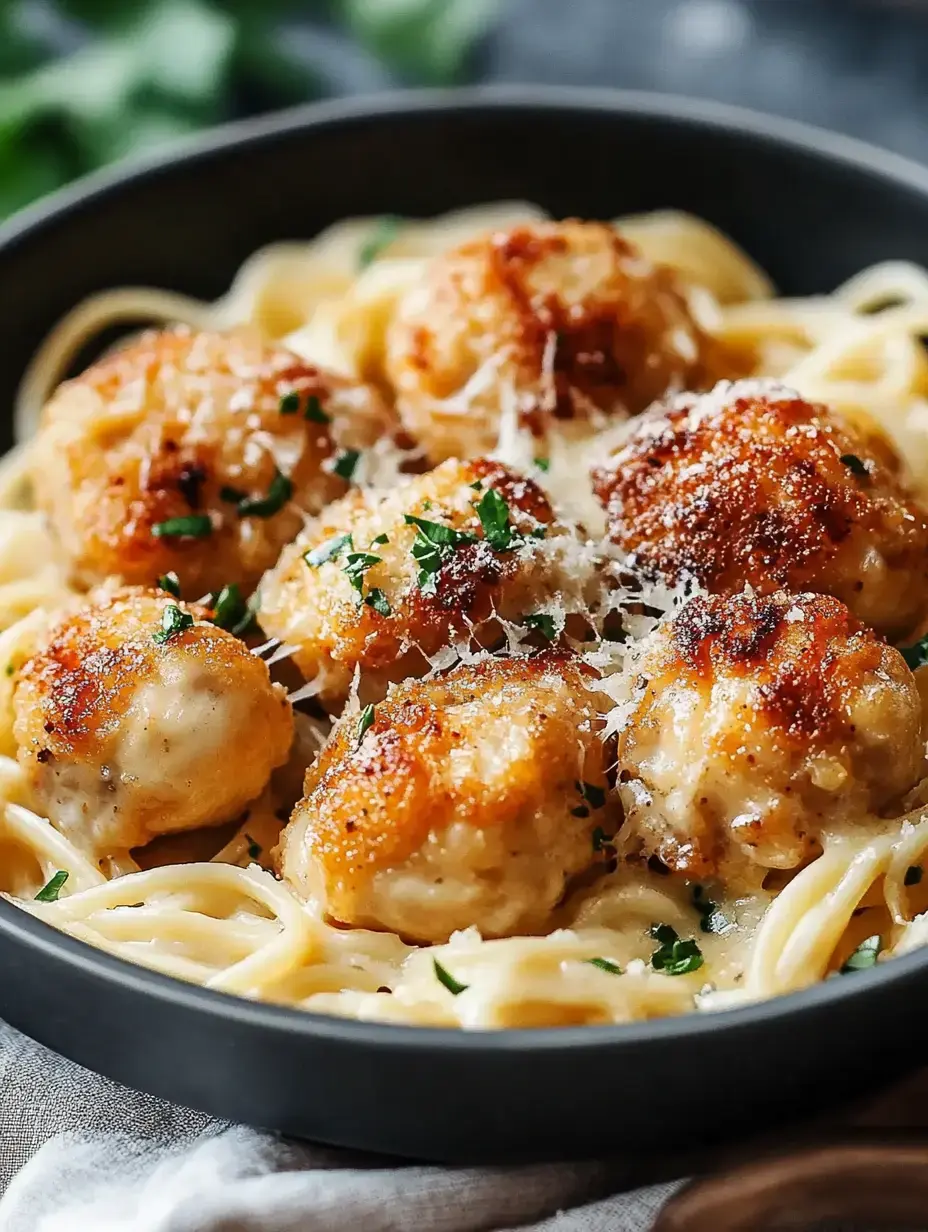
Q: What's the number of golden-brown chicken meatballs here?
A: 7